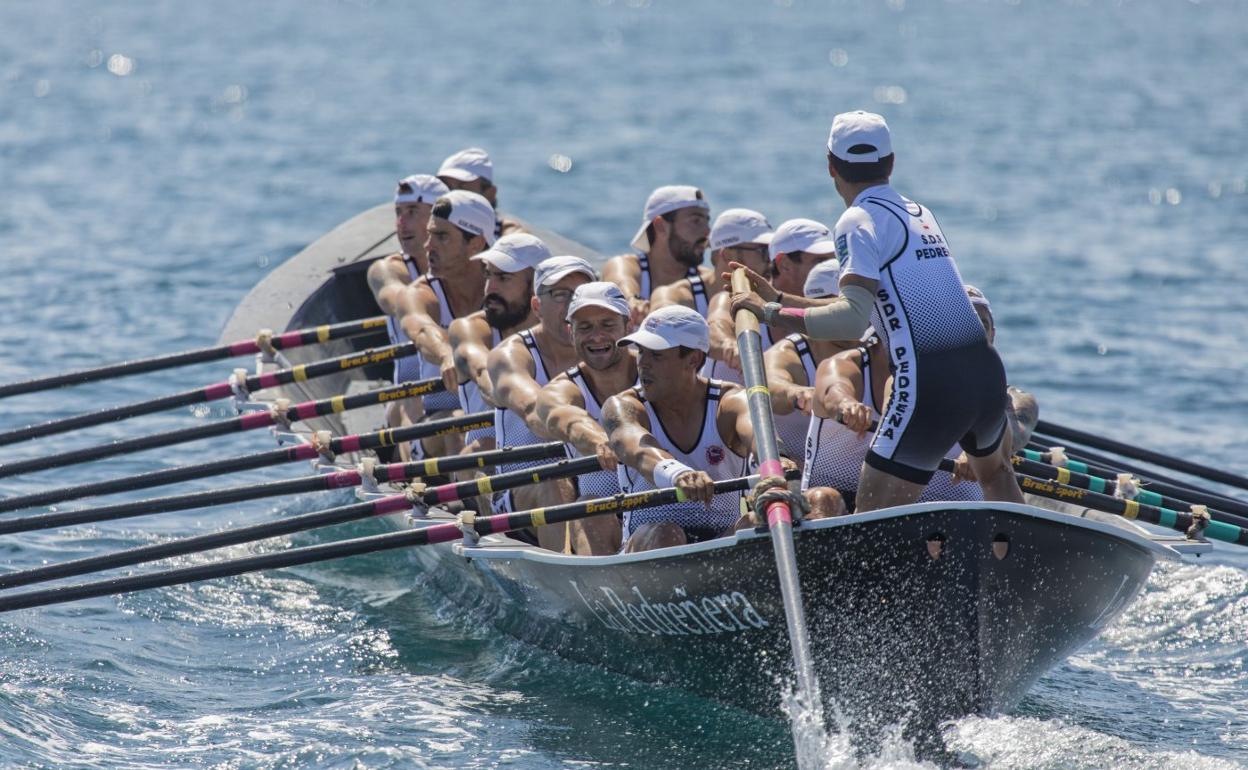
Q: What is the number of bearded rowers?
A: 2